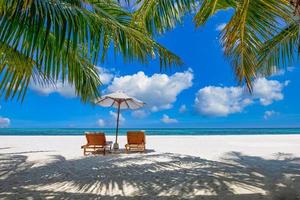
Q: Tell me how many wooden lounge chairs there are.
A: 2